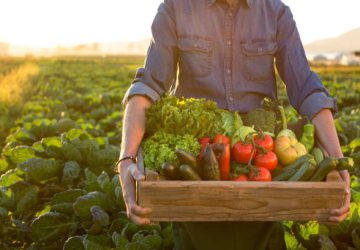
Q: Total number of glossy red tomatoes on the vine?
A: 5